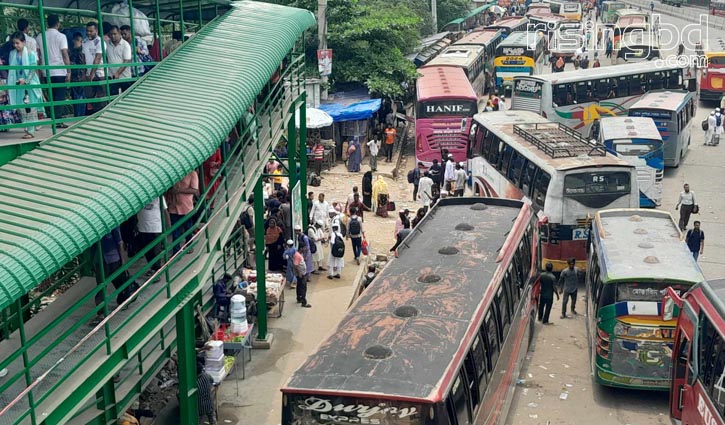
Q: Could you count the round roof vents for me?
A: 10